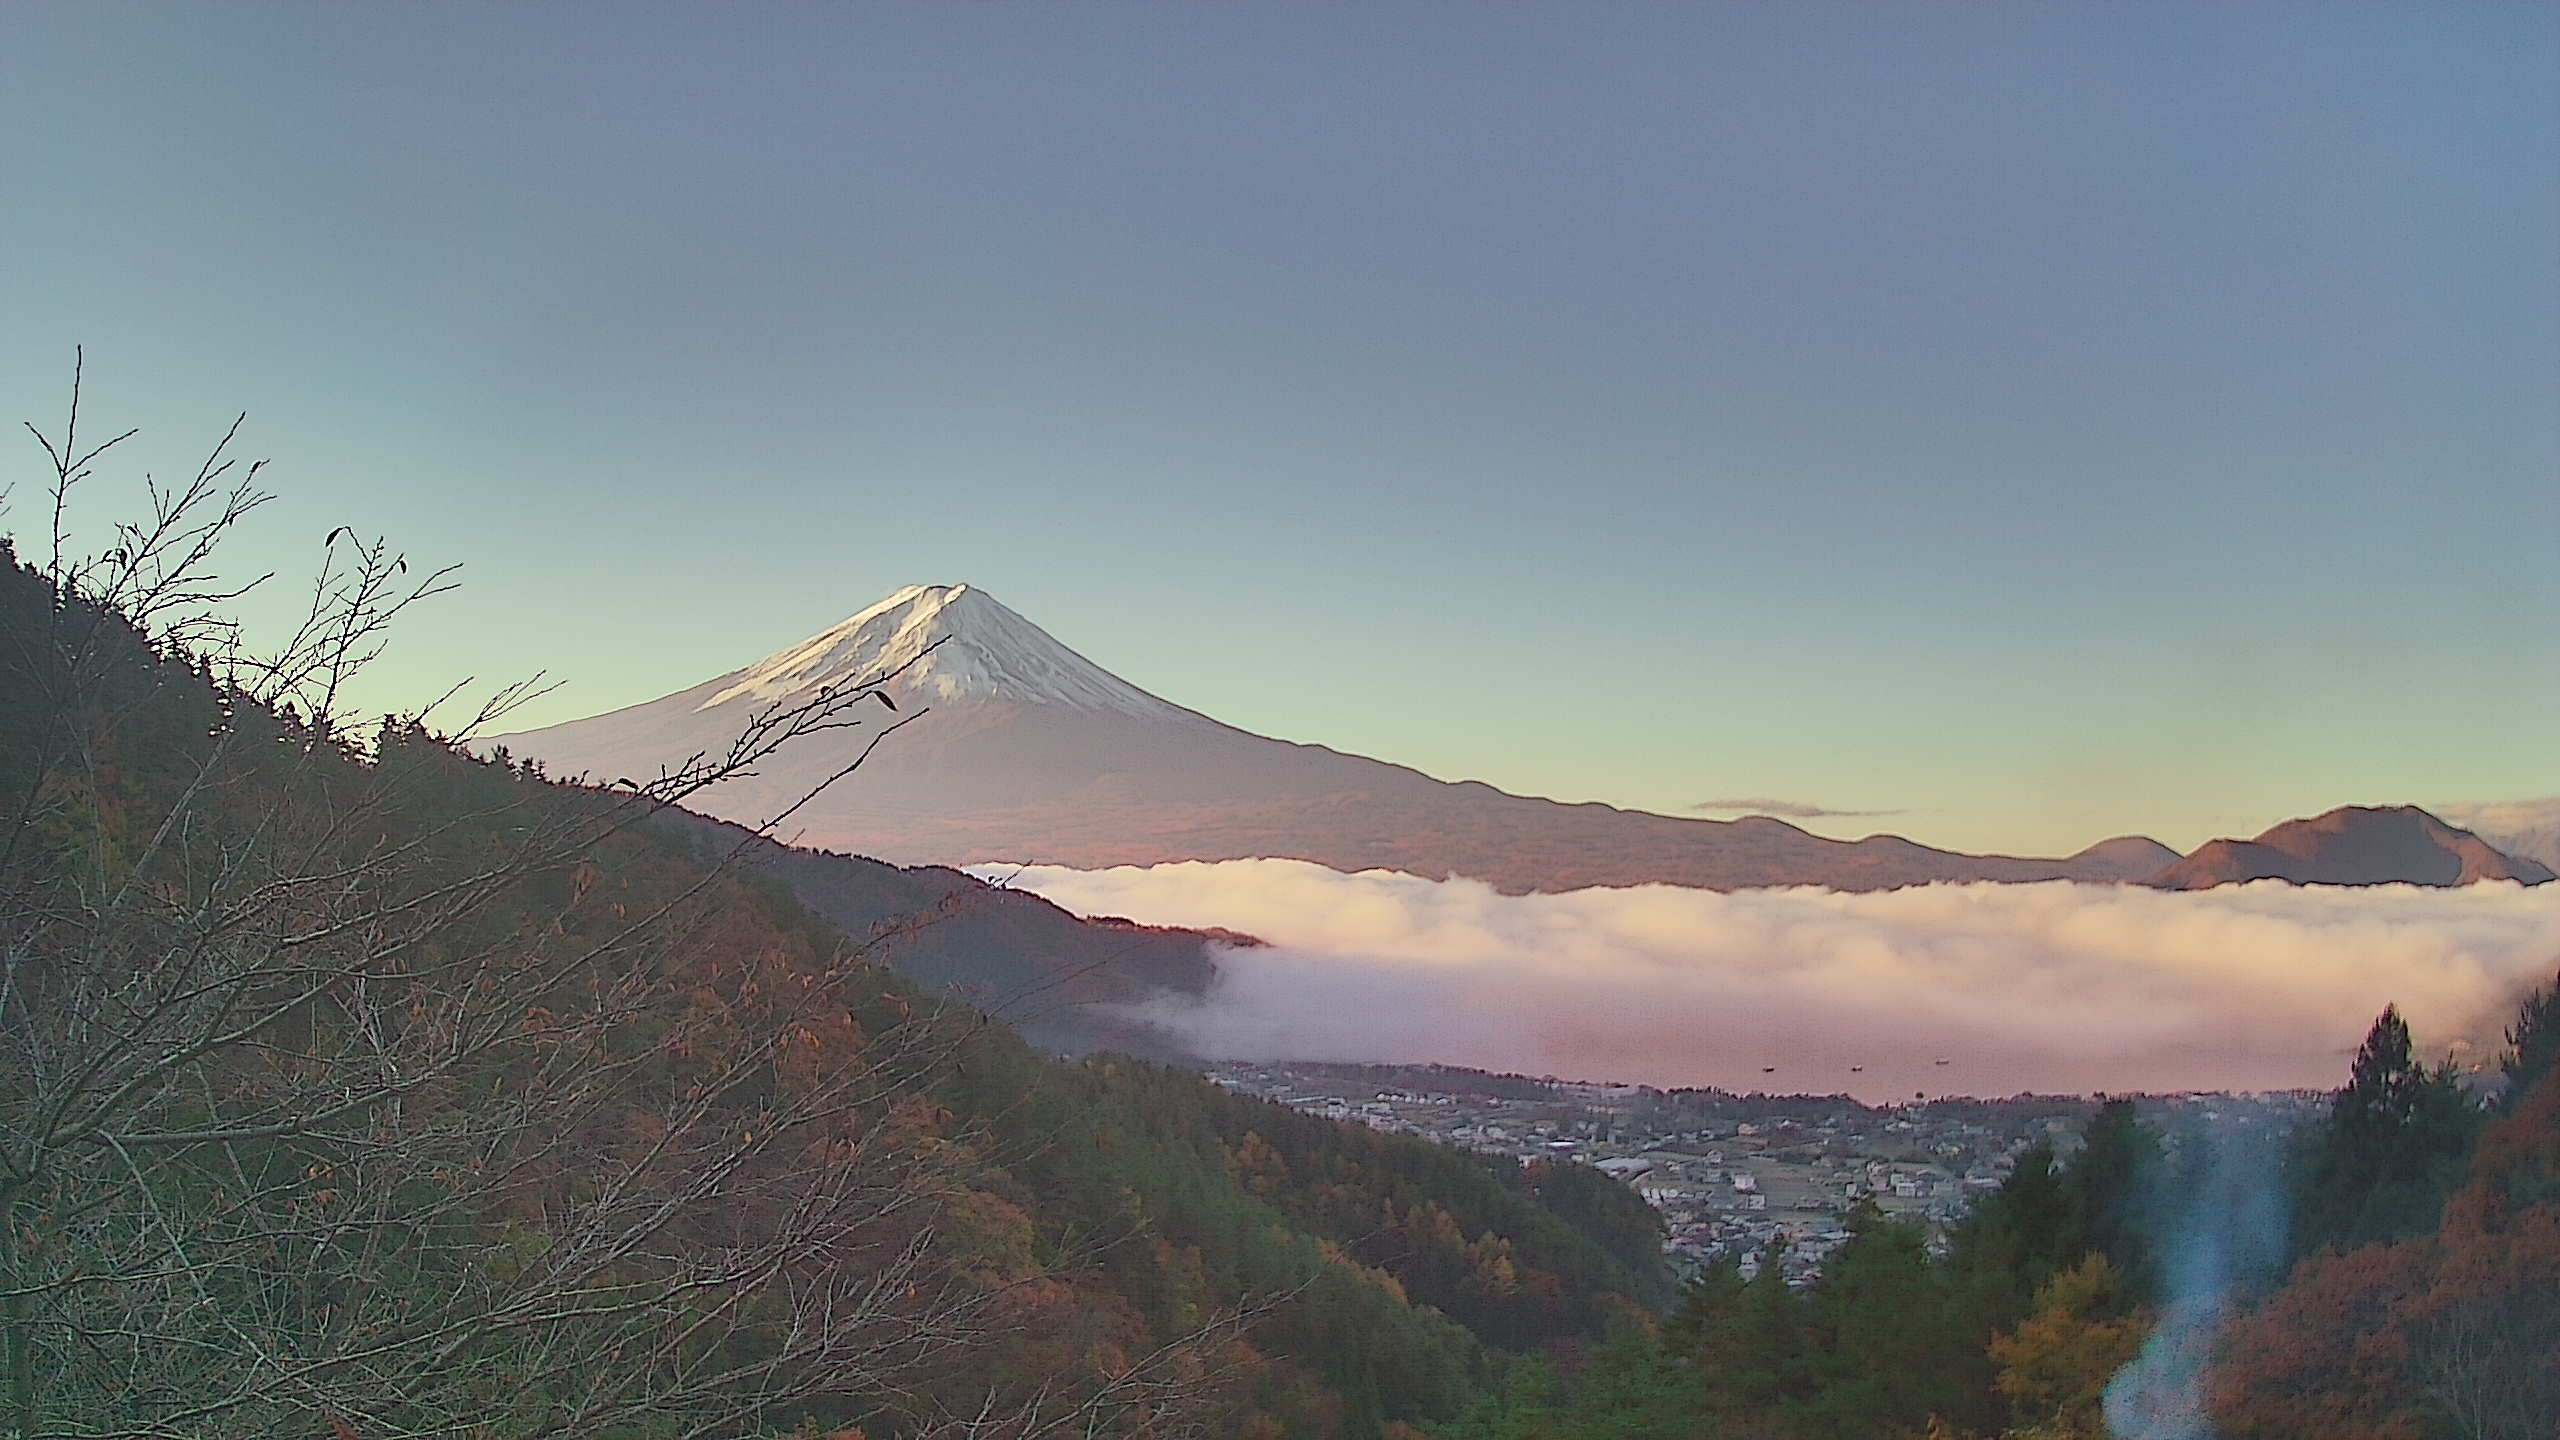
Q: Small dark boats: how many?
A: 3